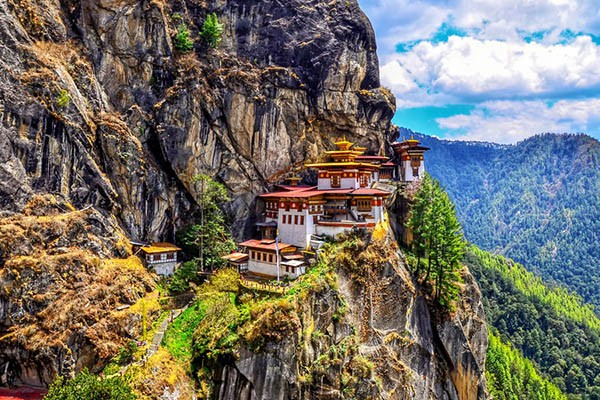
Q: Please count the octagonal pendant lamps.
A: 0